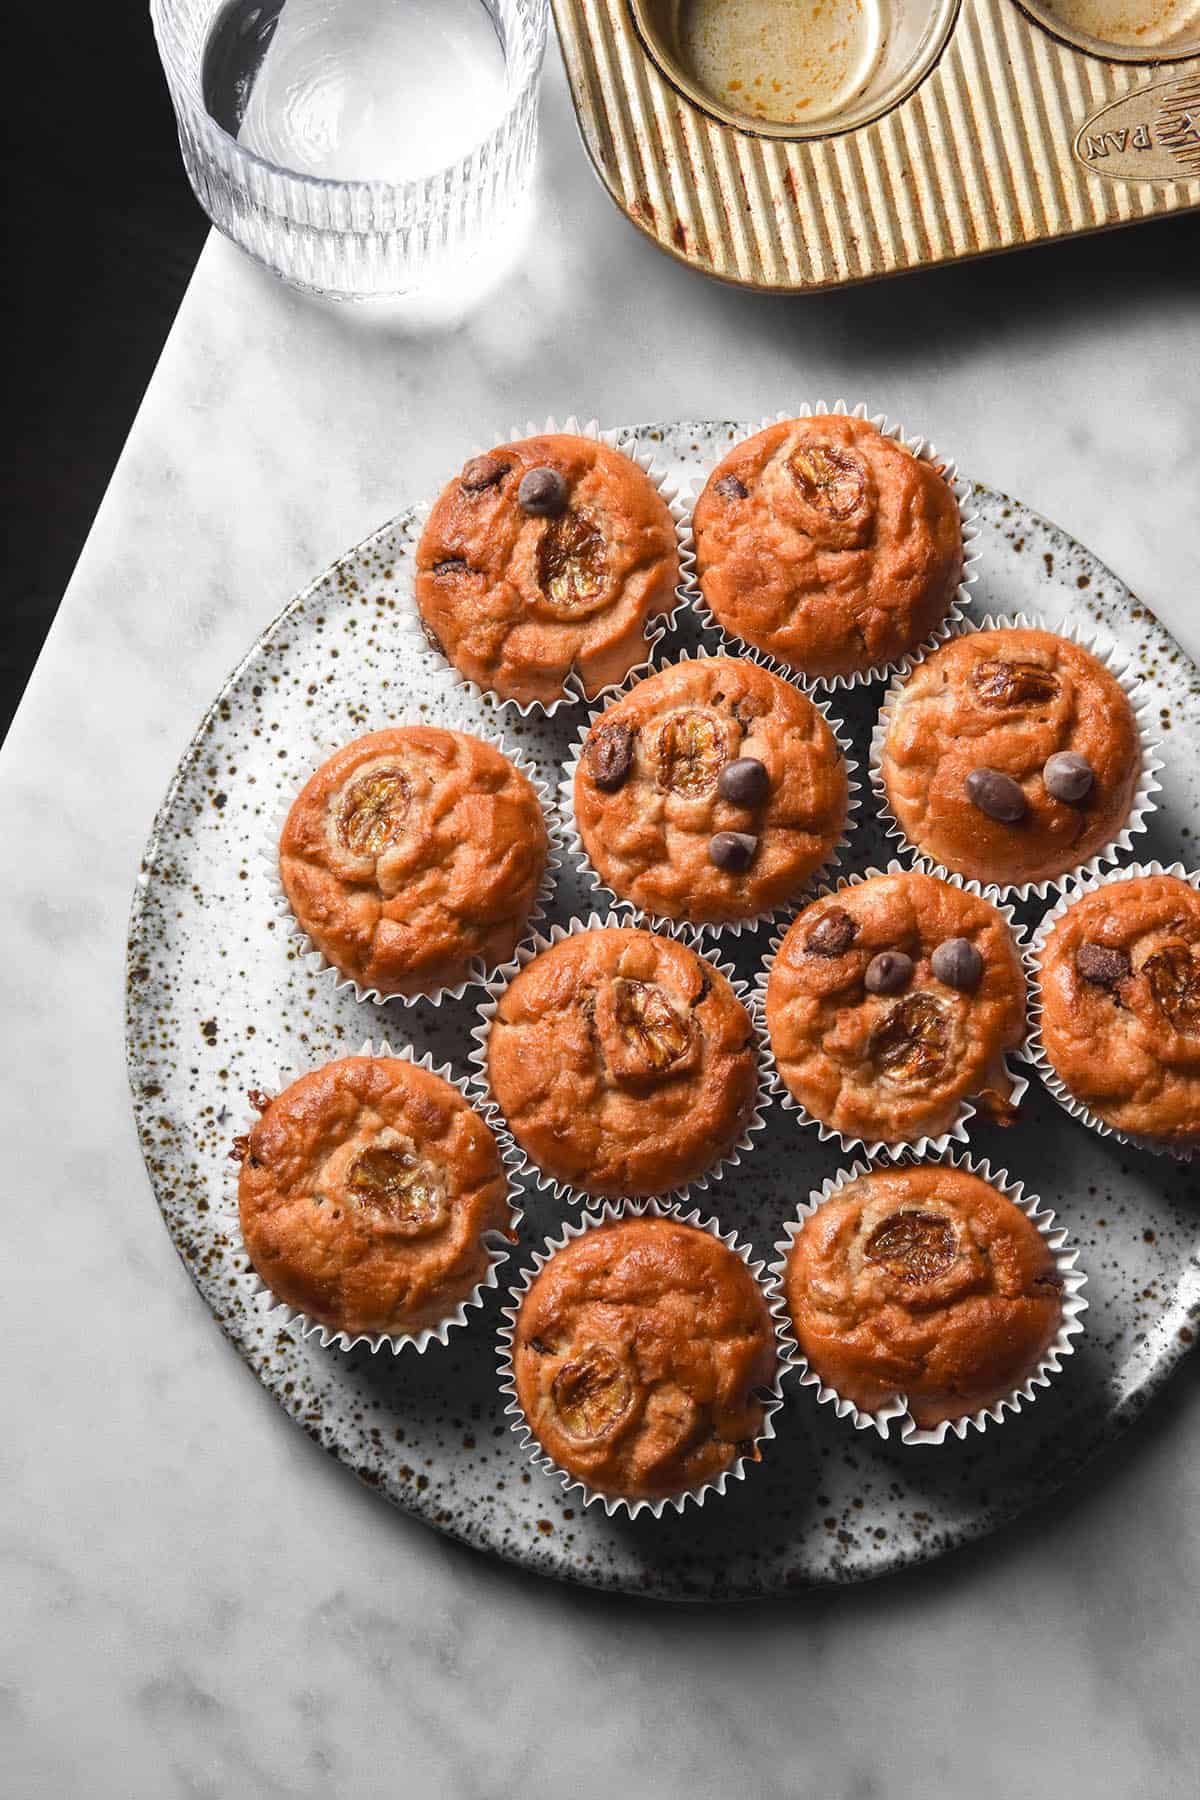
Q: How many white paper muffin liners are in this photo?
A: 11